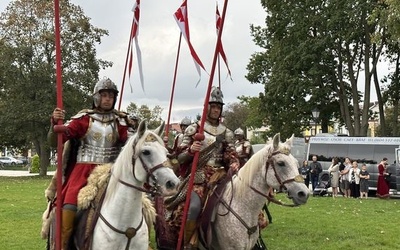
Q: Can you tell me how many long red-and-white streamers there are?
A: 3